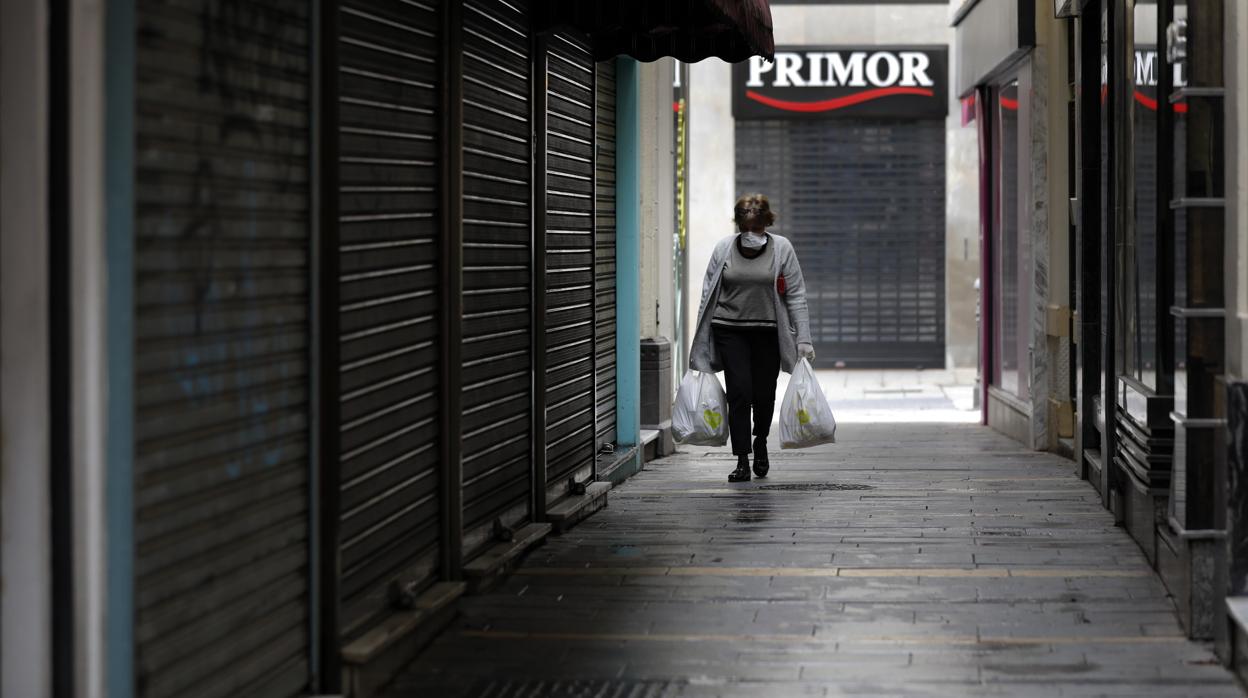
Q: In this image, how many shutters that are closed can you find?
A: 6